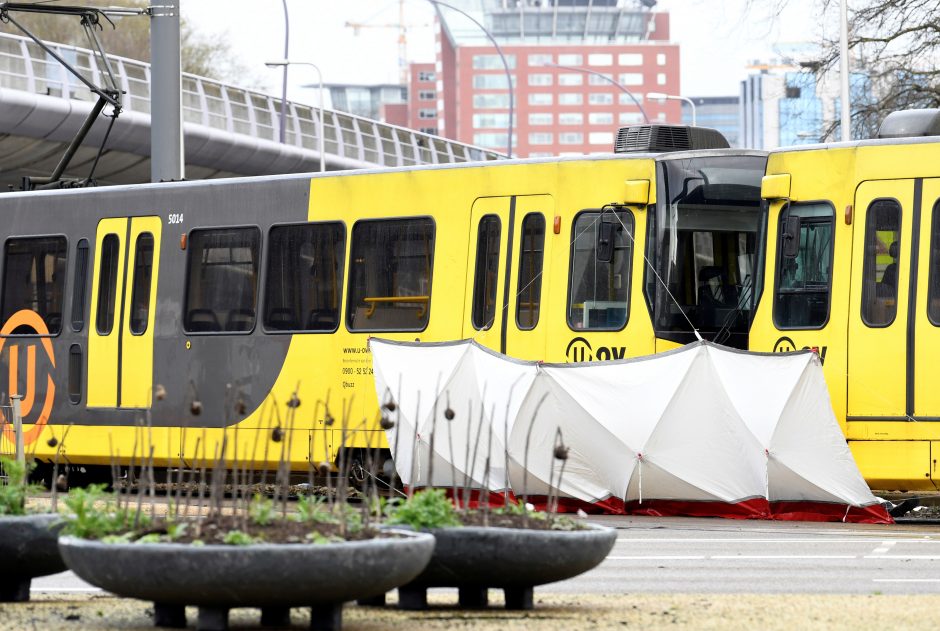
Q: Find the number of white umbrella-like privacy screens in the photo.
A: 4